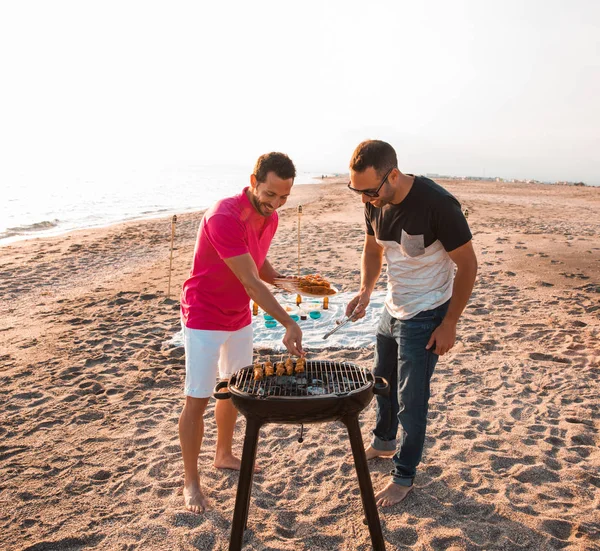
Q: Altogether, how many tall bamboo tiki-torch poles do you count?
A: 2